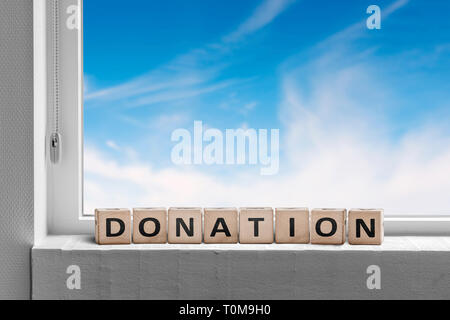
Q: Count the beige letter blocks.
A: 8